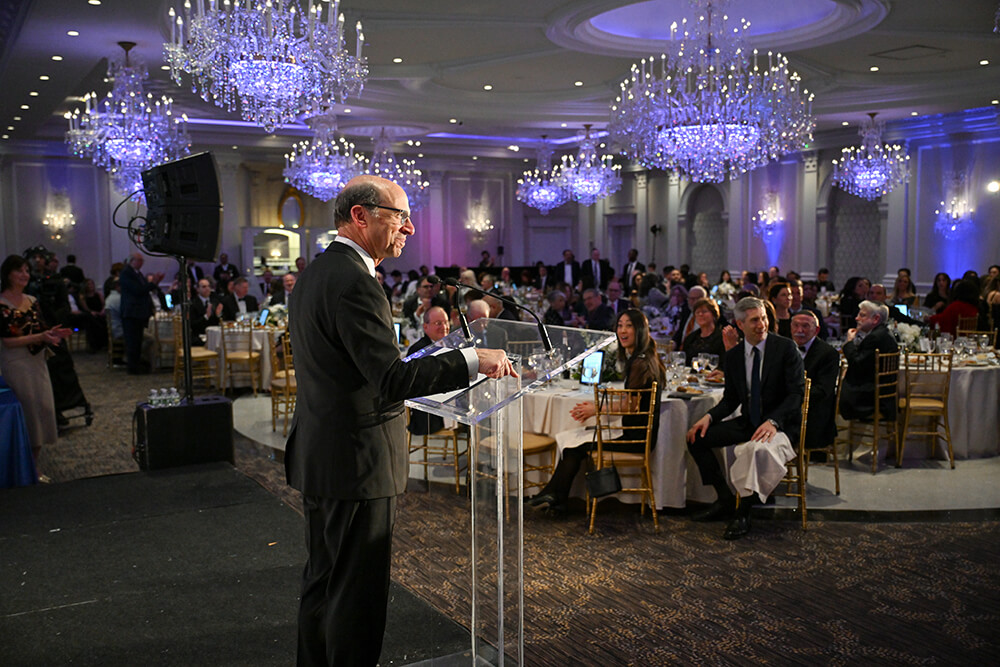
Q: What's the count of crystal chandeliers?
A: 8